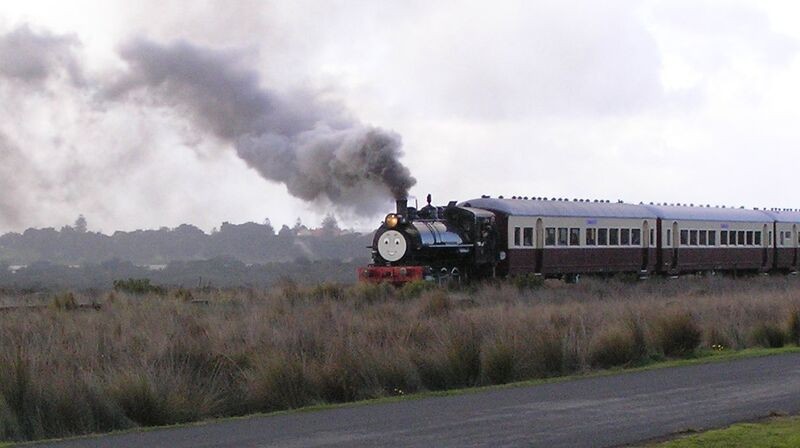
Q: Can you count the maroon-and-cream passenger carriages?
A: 3